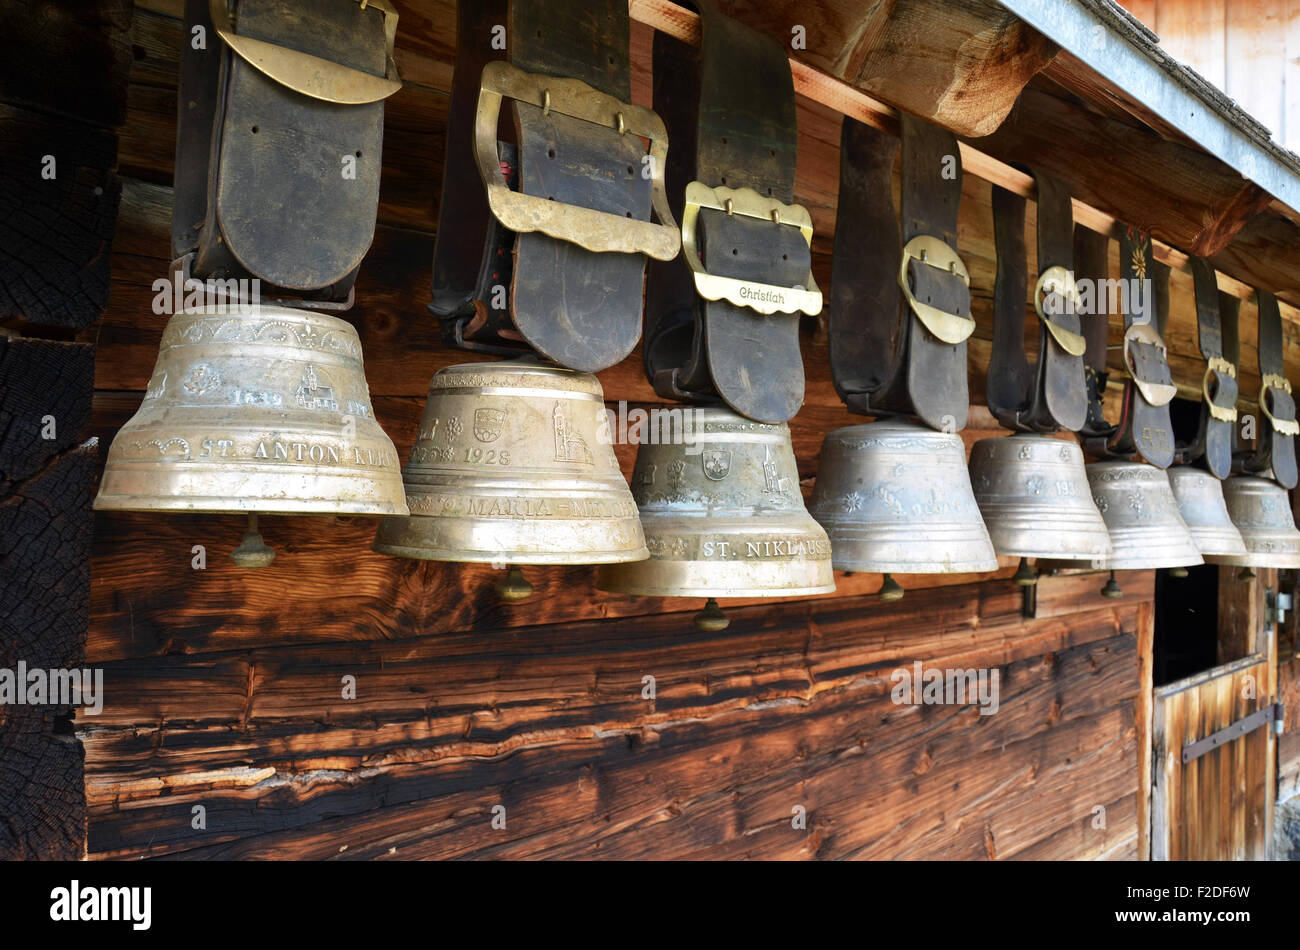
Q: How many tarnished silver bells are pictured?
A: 8